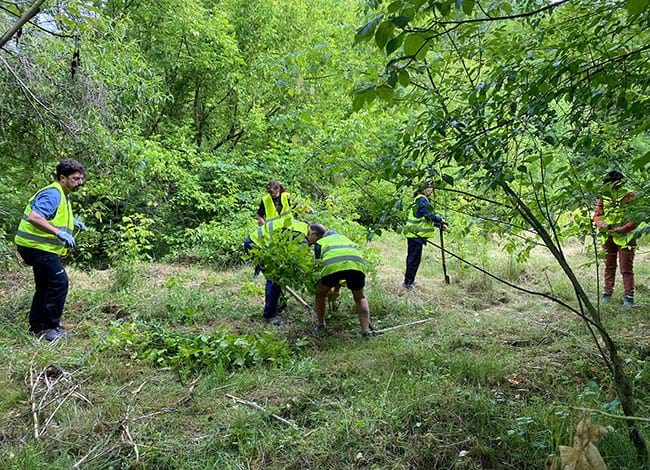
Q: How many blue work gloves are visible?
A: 2